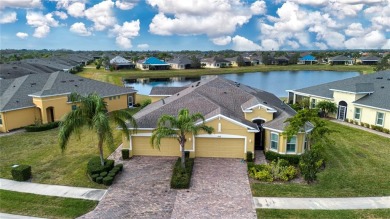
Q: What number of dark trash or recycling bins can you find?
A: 0